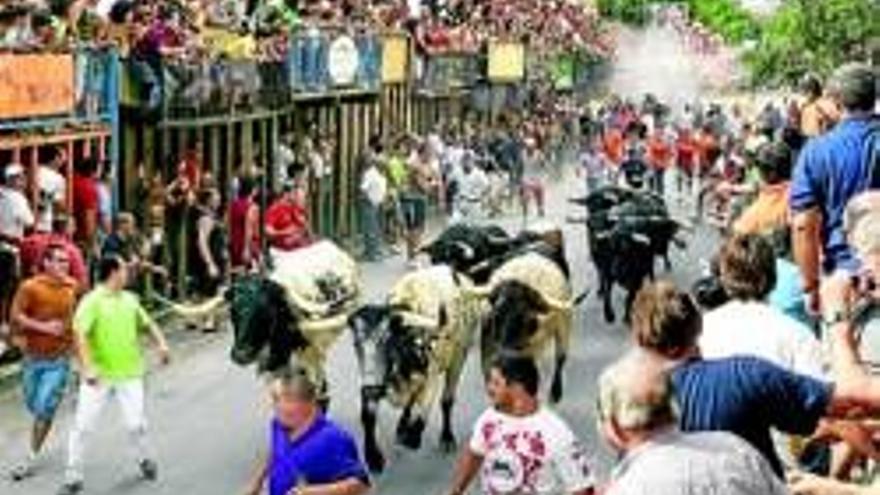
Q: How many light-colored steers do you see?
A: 3